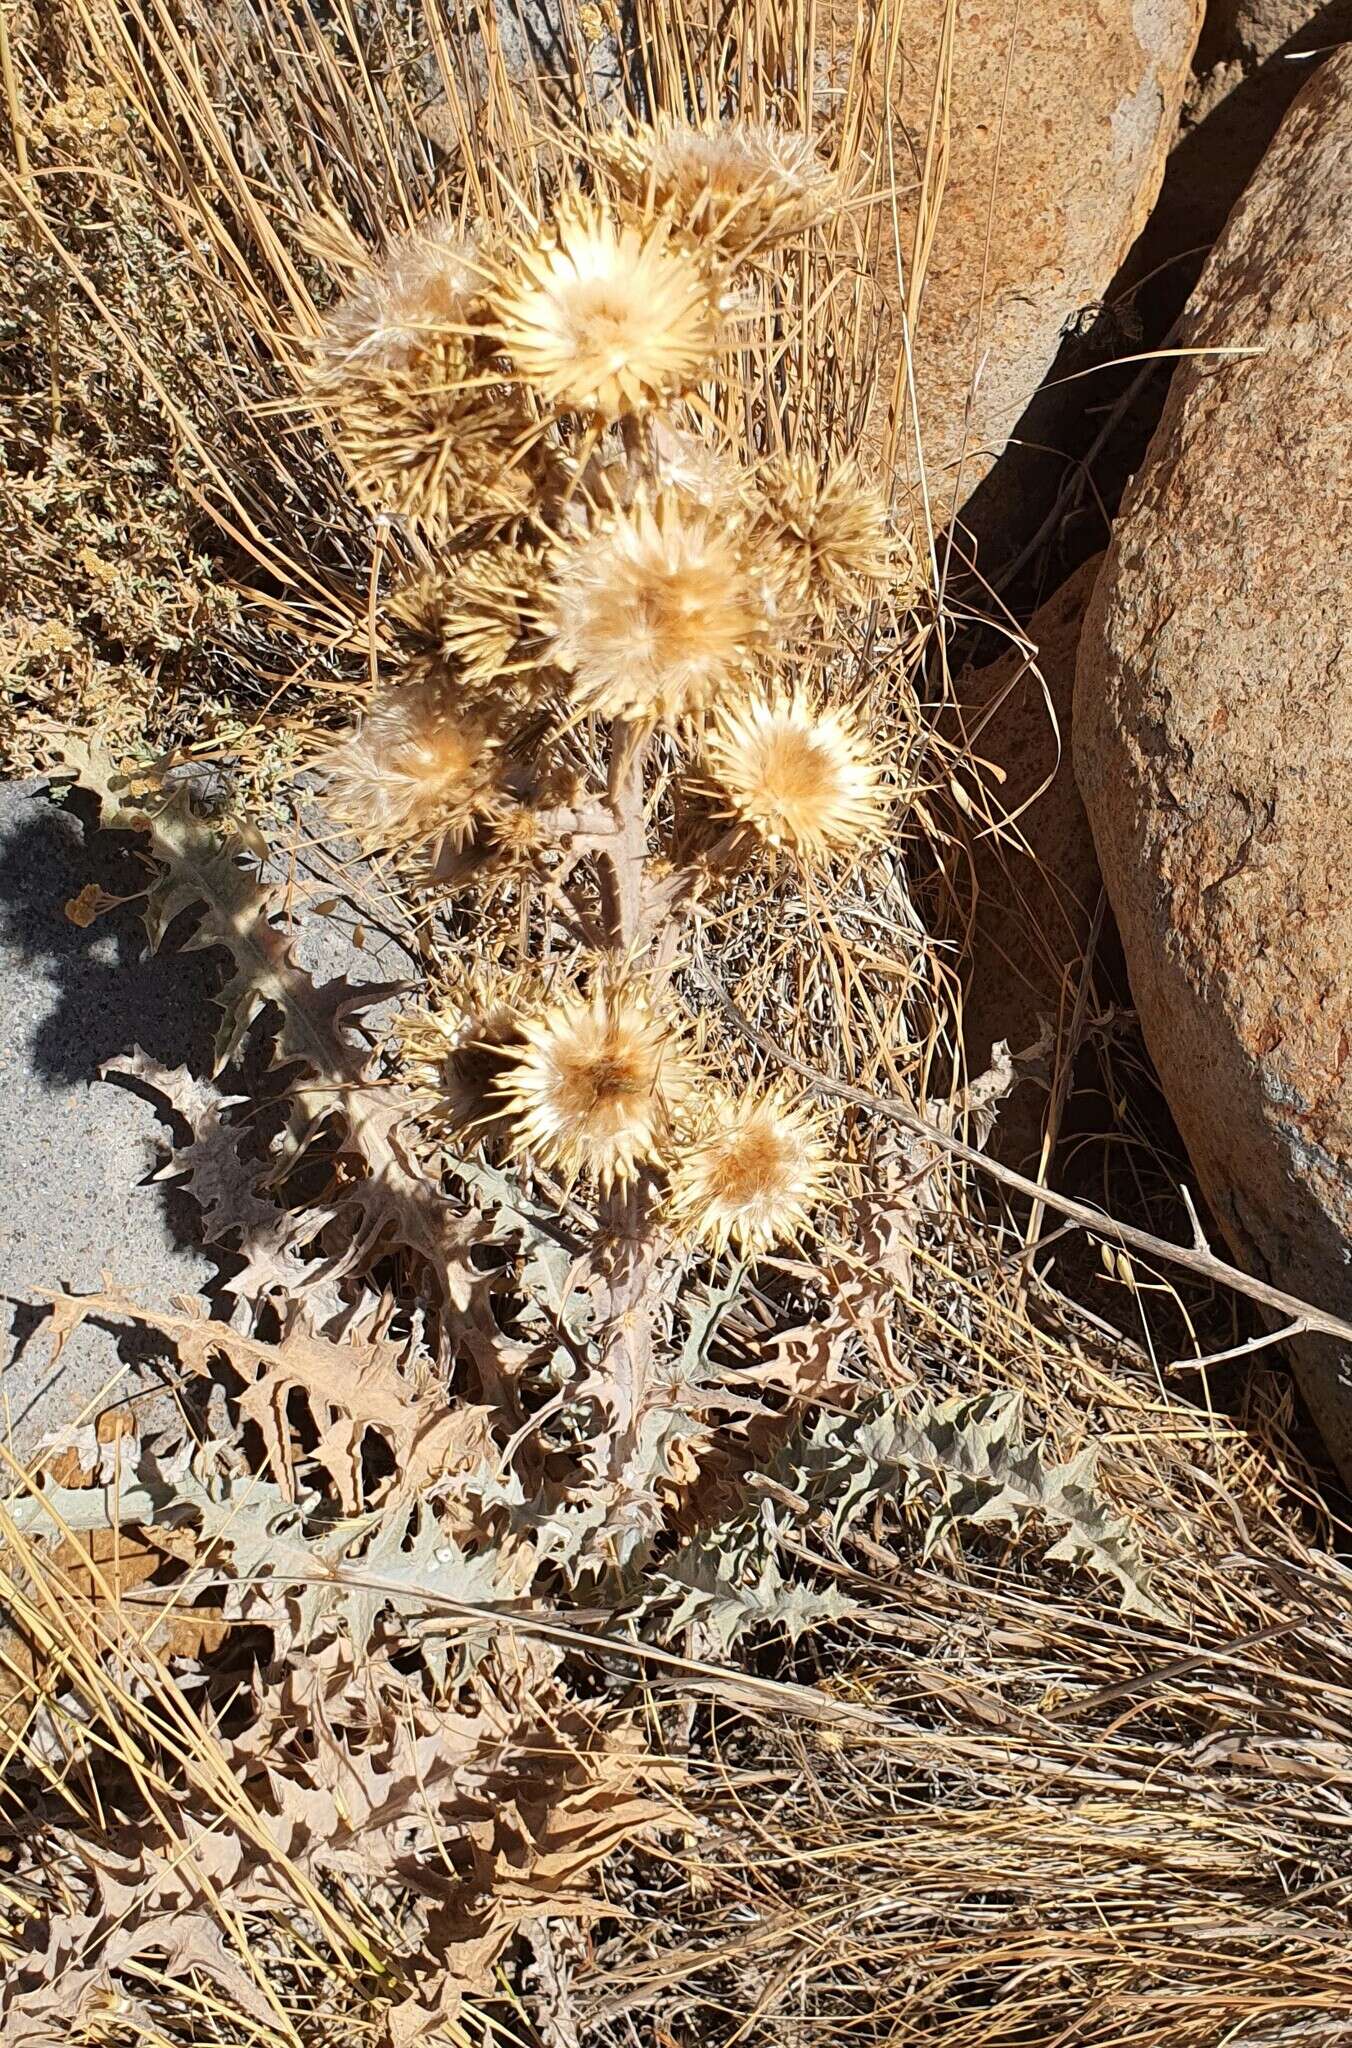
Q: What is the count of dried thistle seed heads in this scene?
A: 12